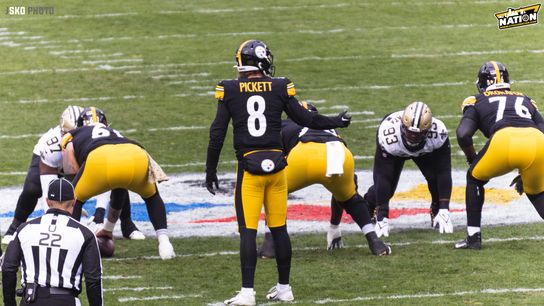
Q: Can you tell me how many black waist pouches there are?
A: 1